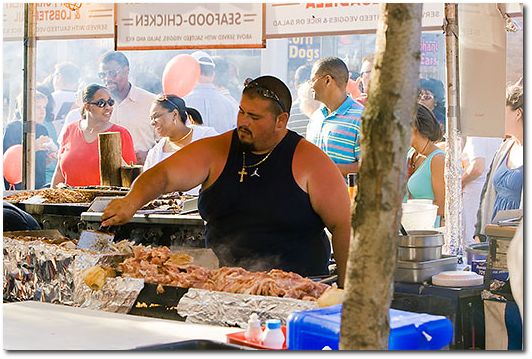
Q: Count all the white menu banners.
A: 3